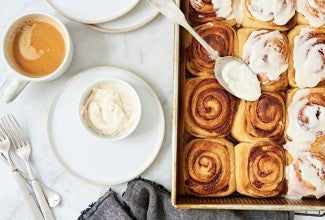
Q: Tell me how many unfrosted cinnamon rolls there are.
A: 5